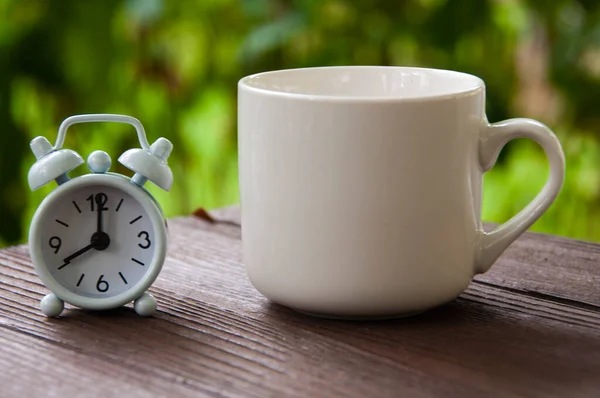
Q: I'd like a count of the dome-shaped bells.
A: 2